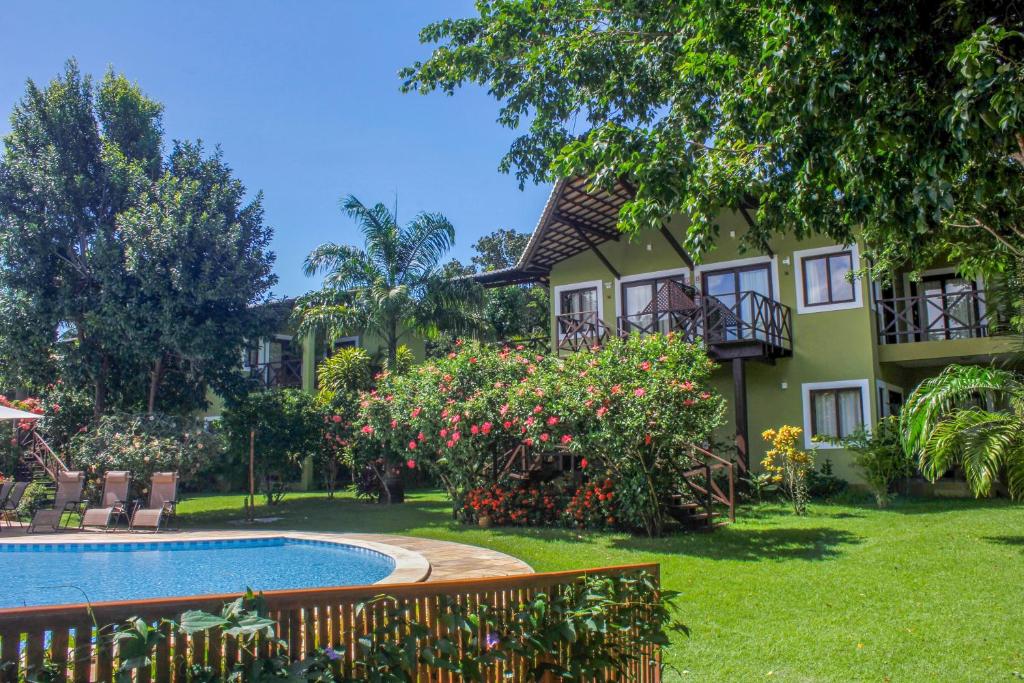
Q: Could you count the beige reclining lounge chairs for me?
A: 3